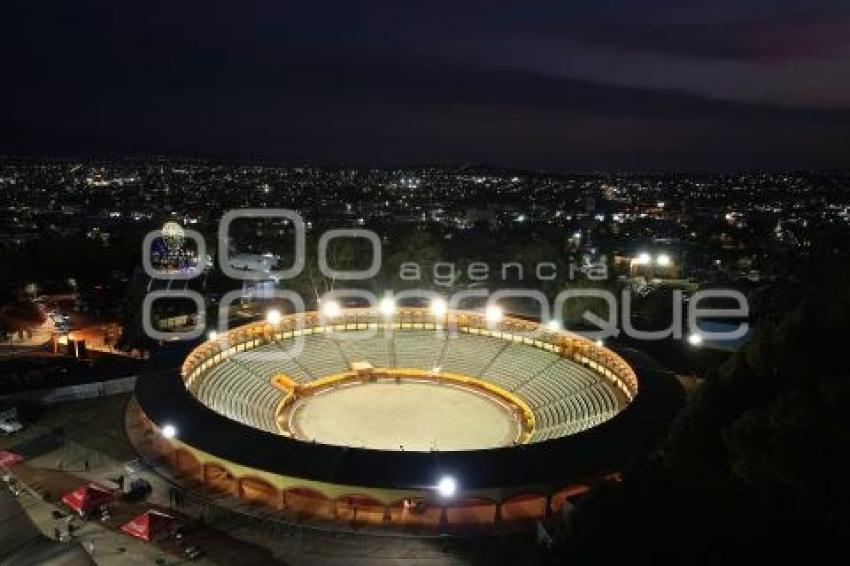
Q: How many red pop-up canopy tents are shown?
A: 3